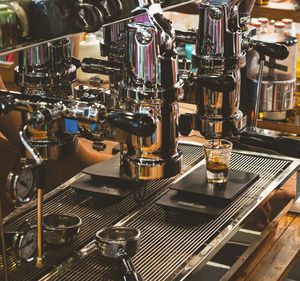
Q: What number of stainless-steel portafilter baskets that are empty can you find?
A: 2